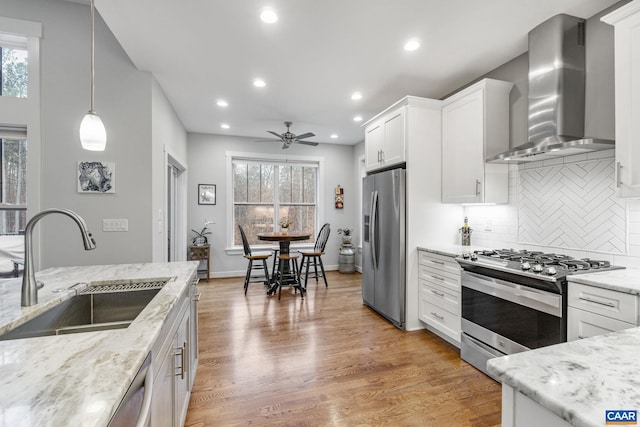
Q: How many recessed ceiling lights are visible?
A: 8